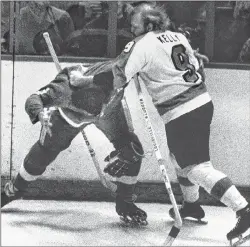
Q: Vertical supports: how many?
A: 3